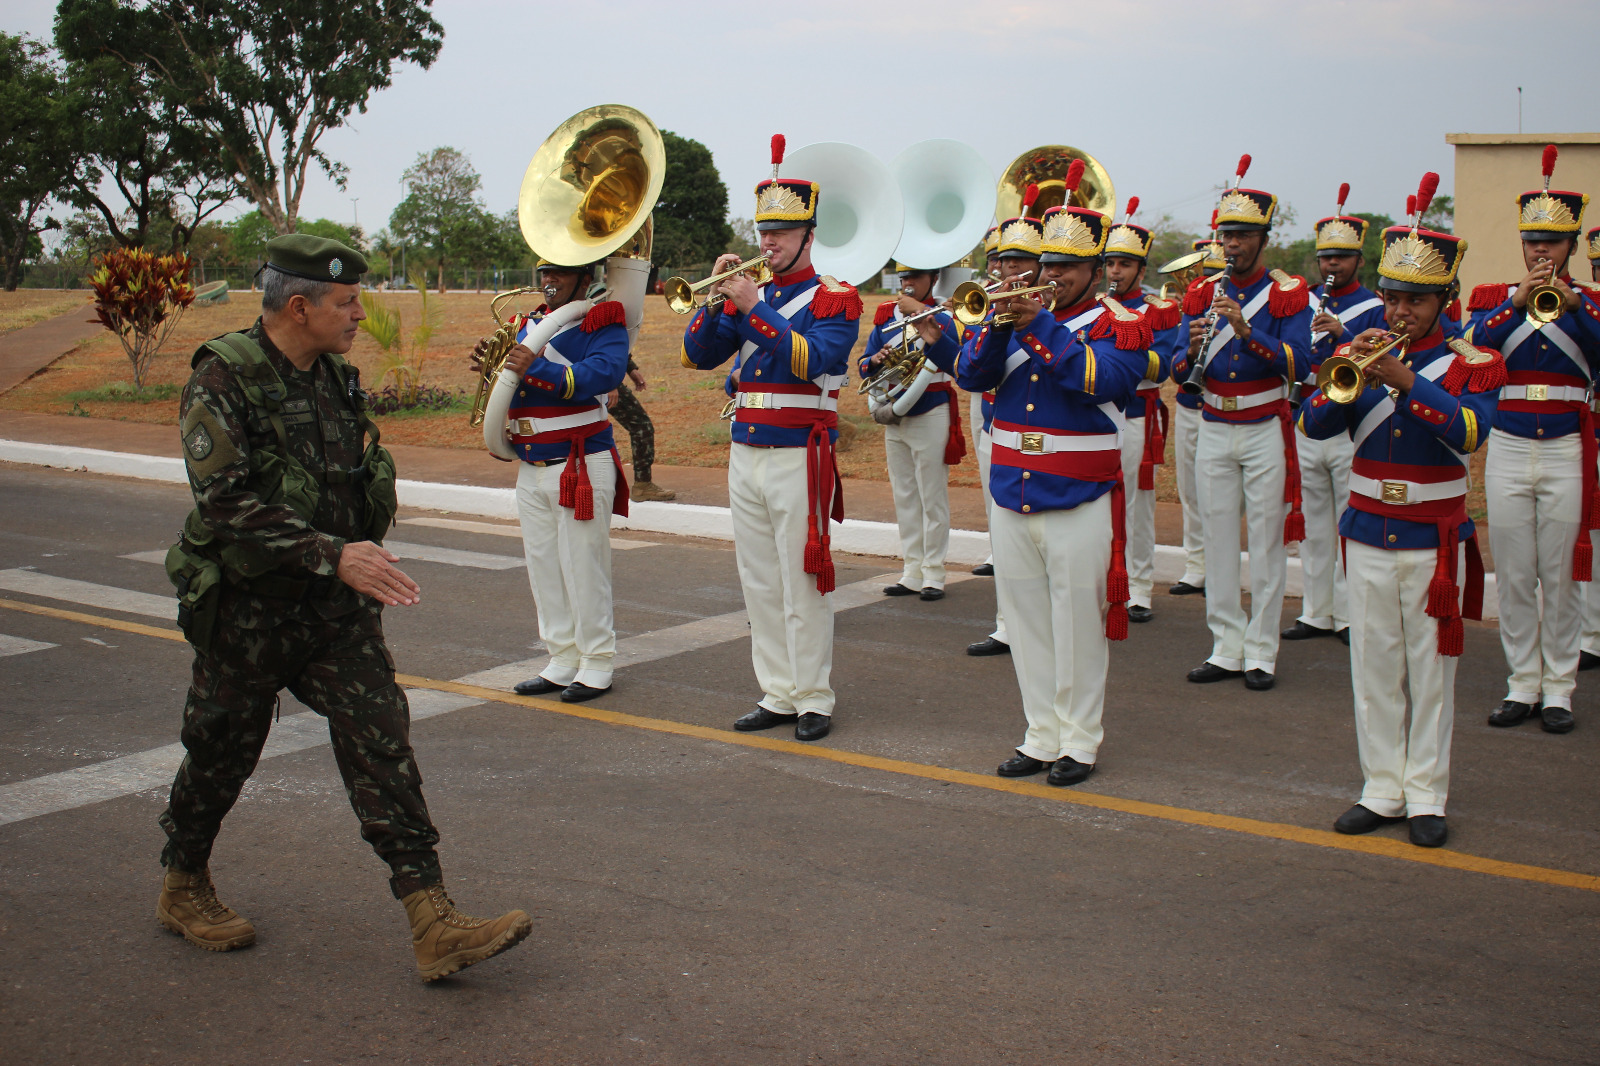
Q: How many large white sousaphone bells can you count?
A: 2